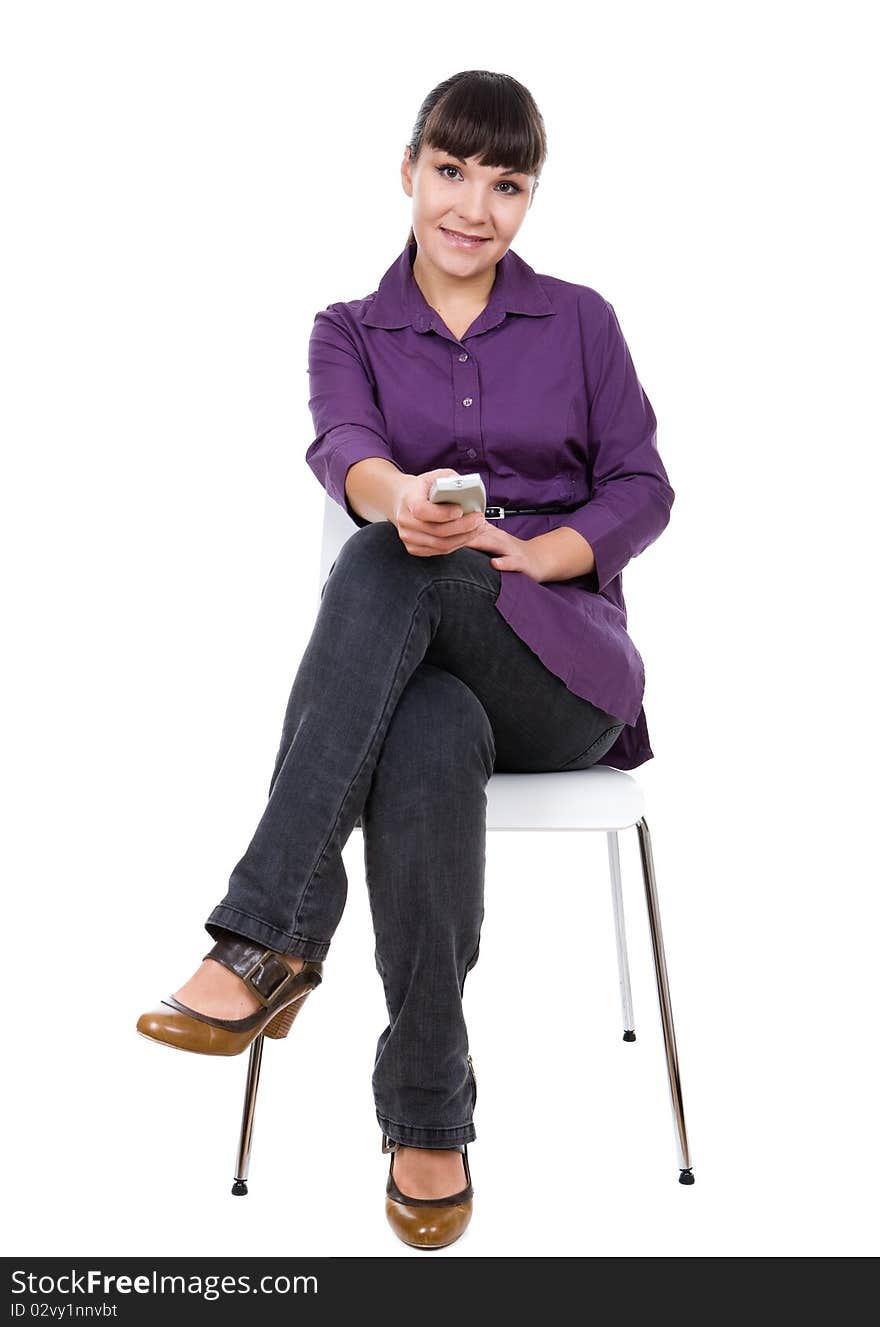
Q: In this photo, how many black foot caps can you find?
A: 3